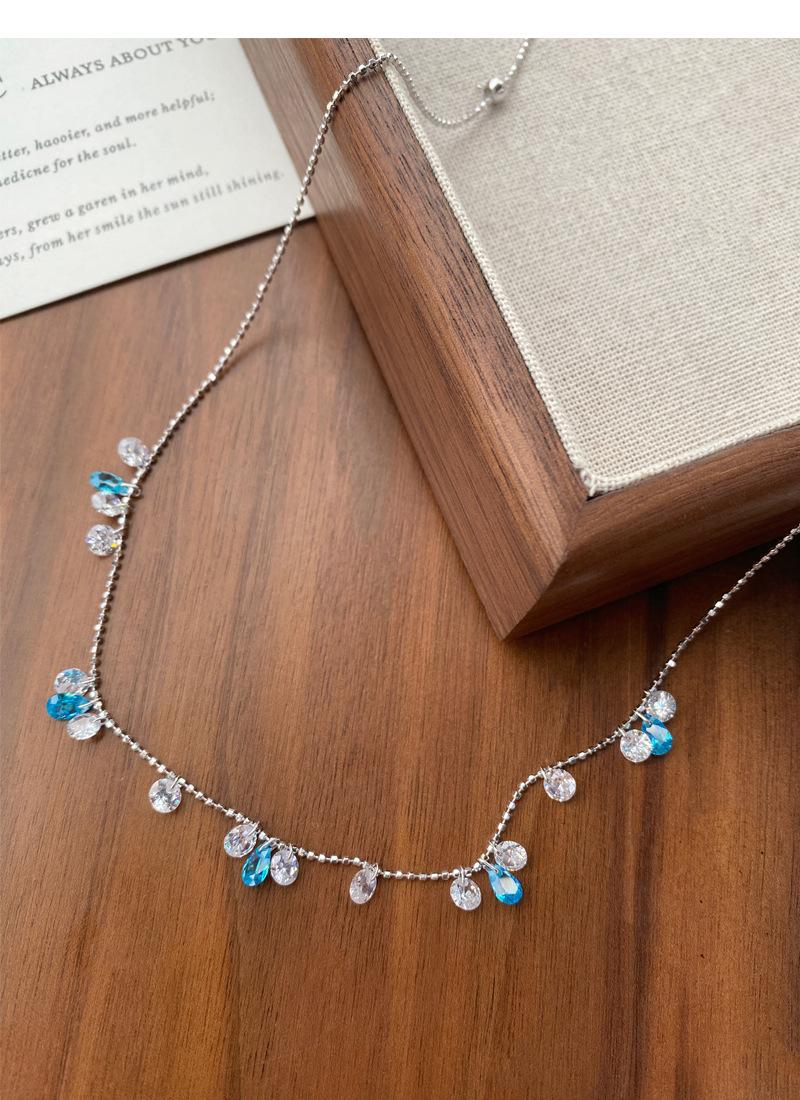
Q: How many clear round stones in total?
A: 14